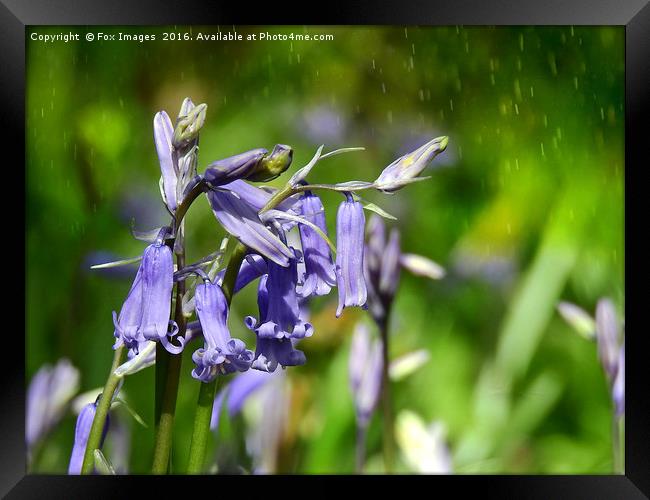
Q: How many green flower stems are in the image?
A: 3